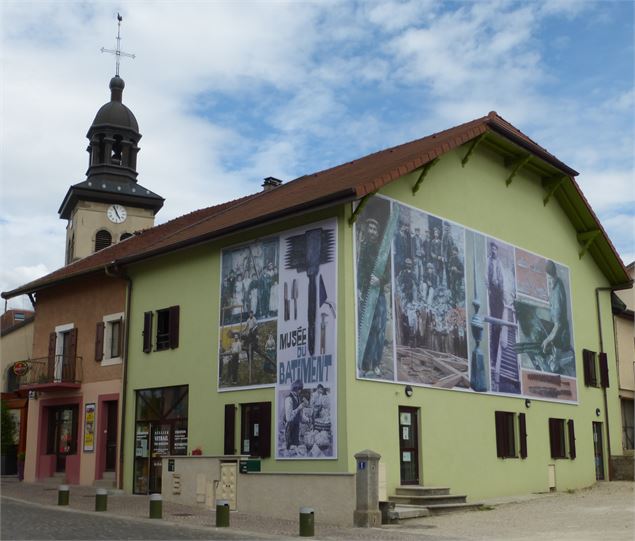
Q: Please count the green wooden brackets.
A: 6